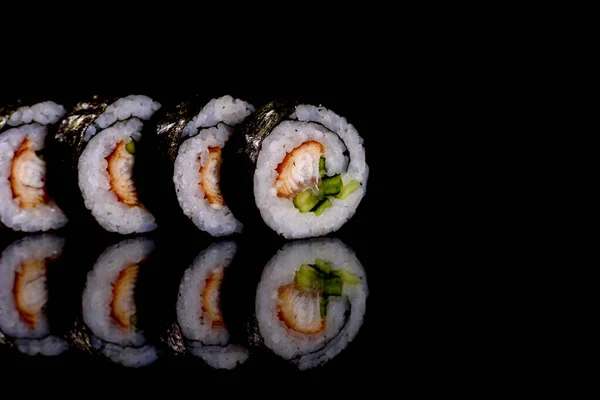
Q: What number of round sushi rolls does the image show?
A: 4